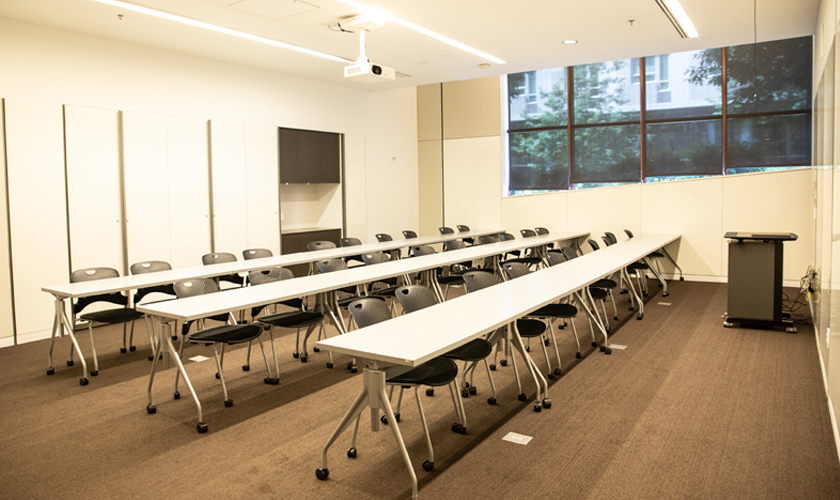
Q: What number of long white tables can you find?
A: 3